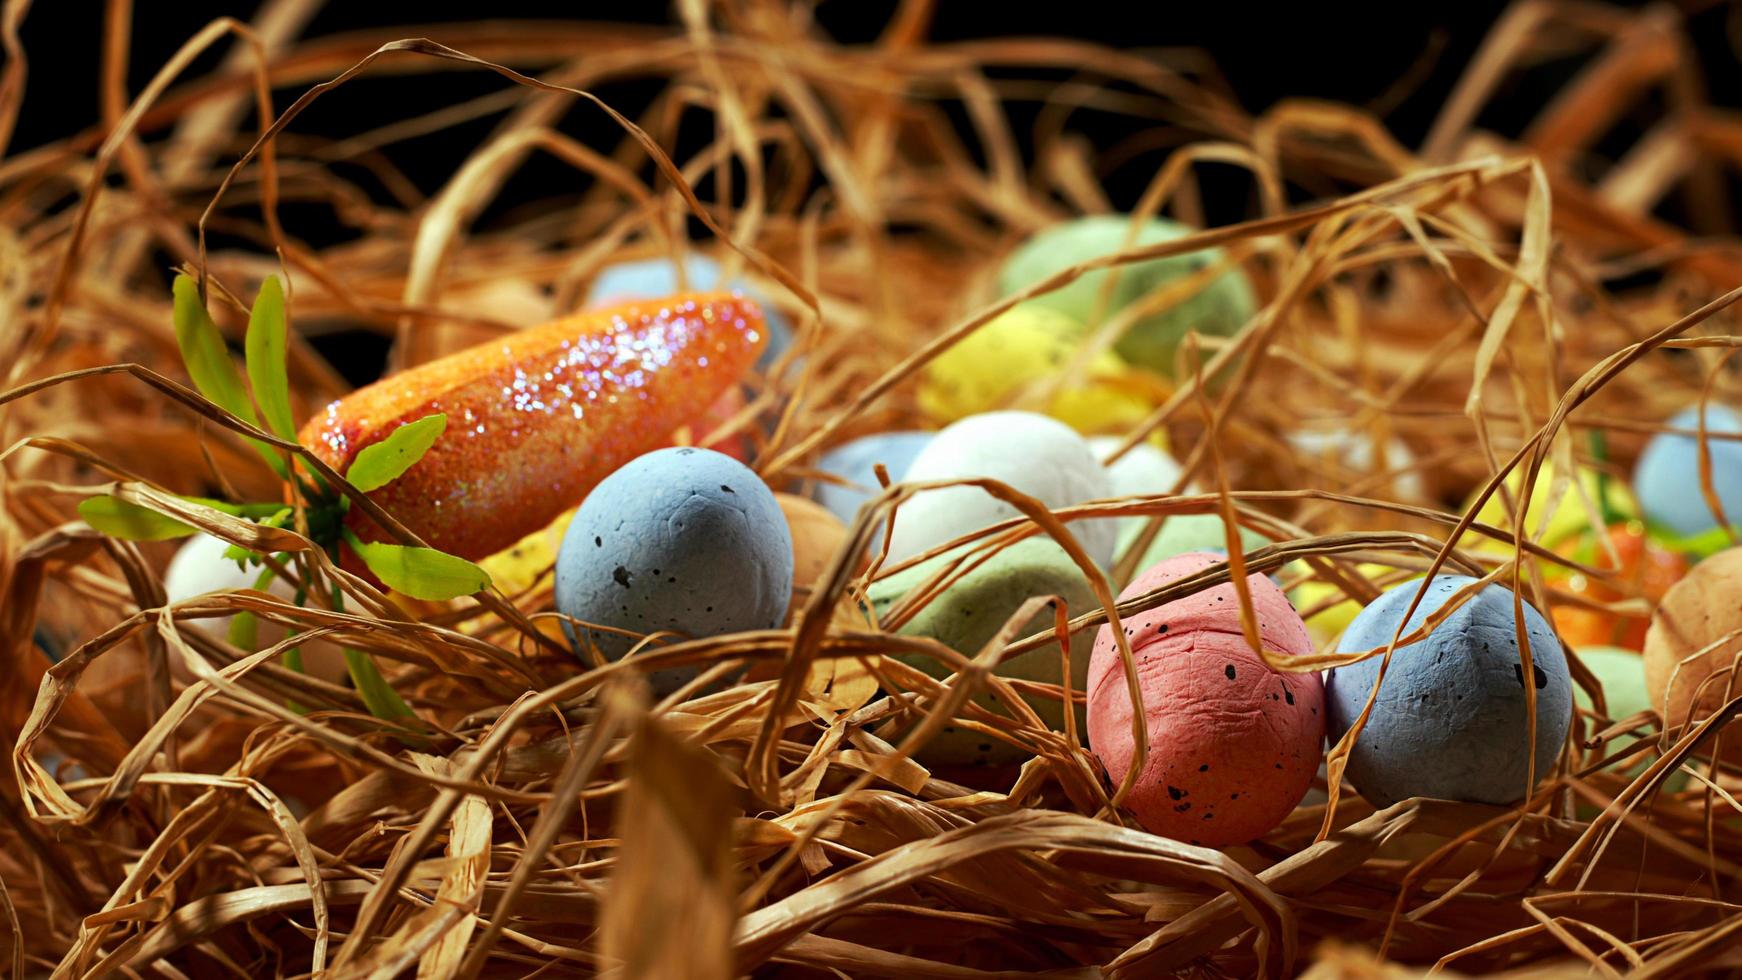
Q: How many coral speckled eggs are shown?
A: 1